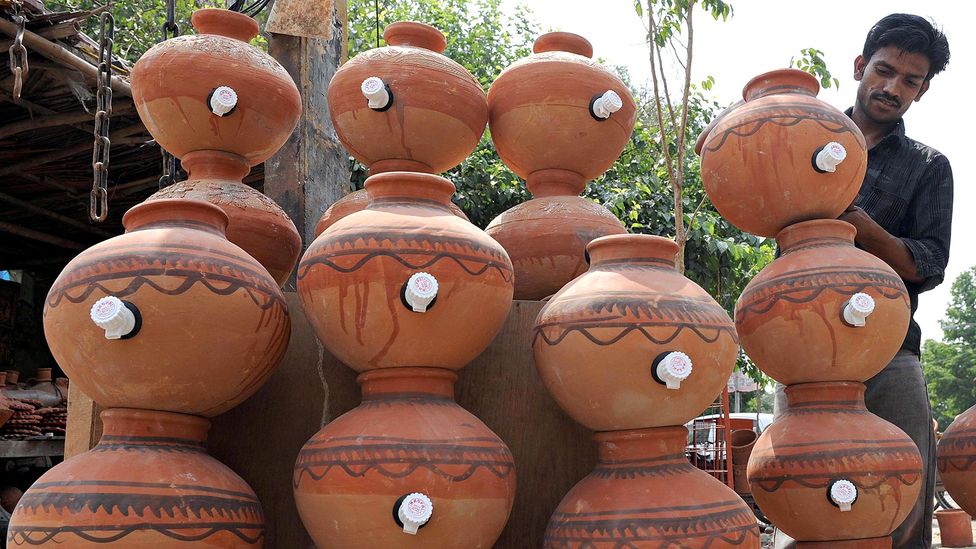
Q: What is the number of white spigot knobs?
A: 10